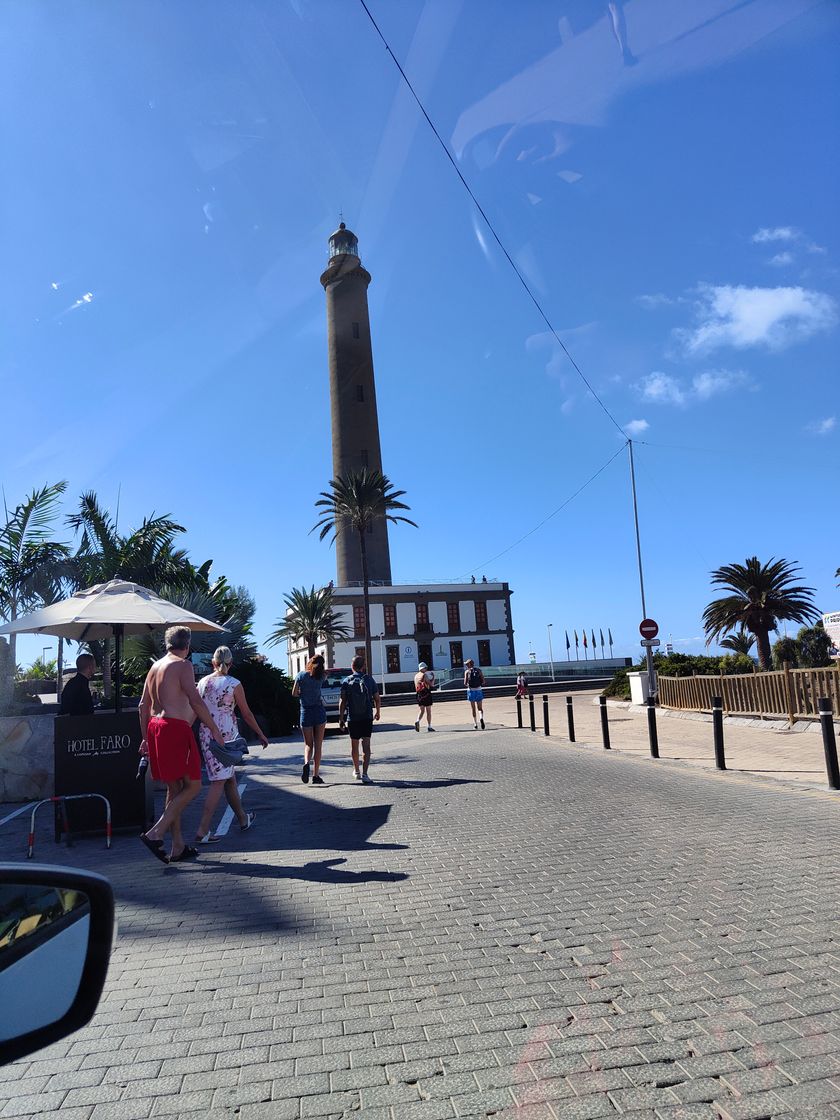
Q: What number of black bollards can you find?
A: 8